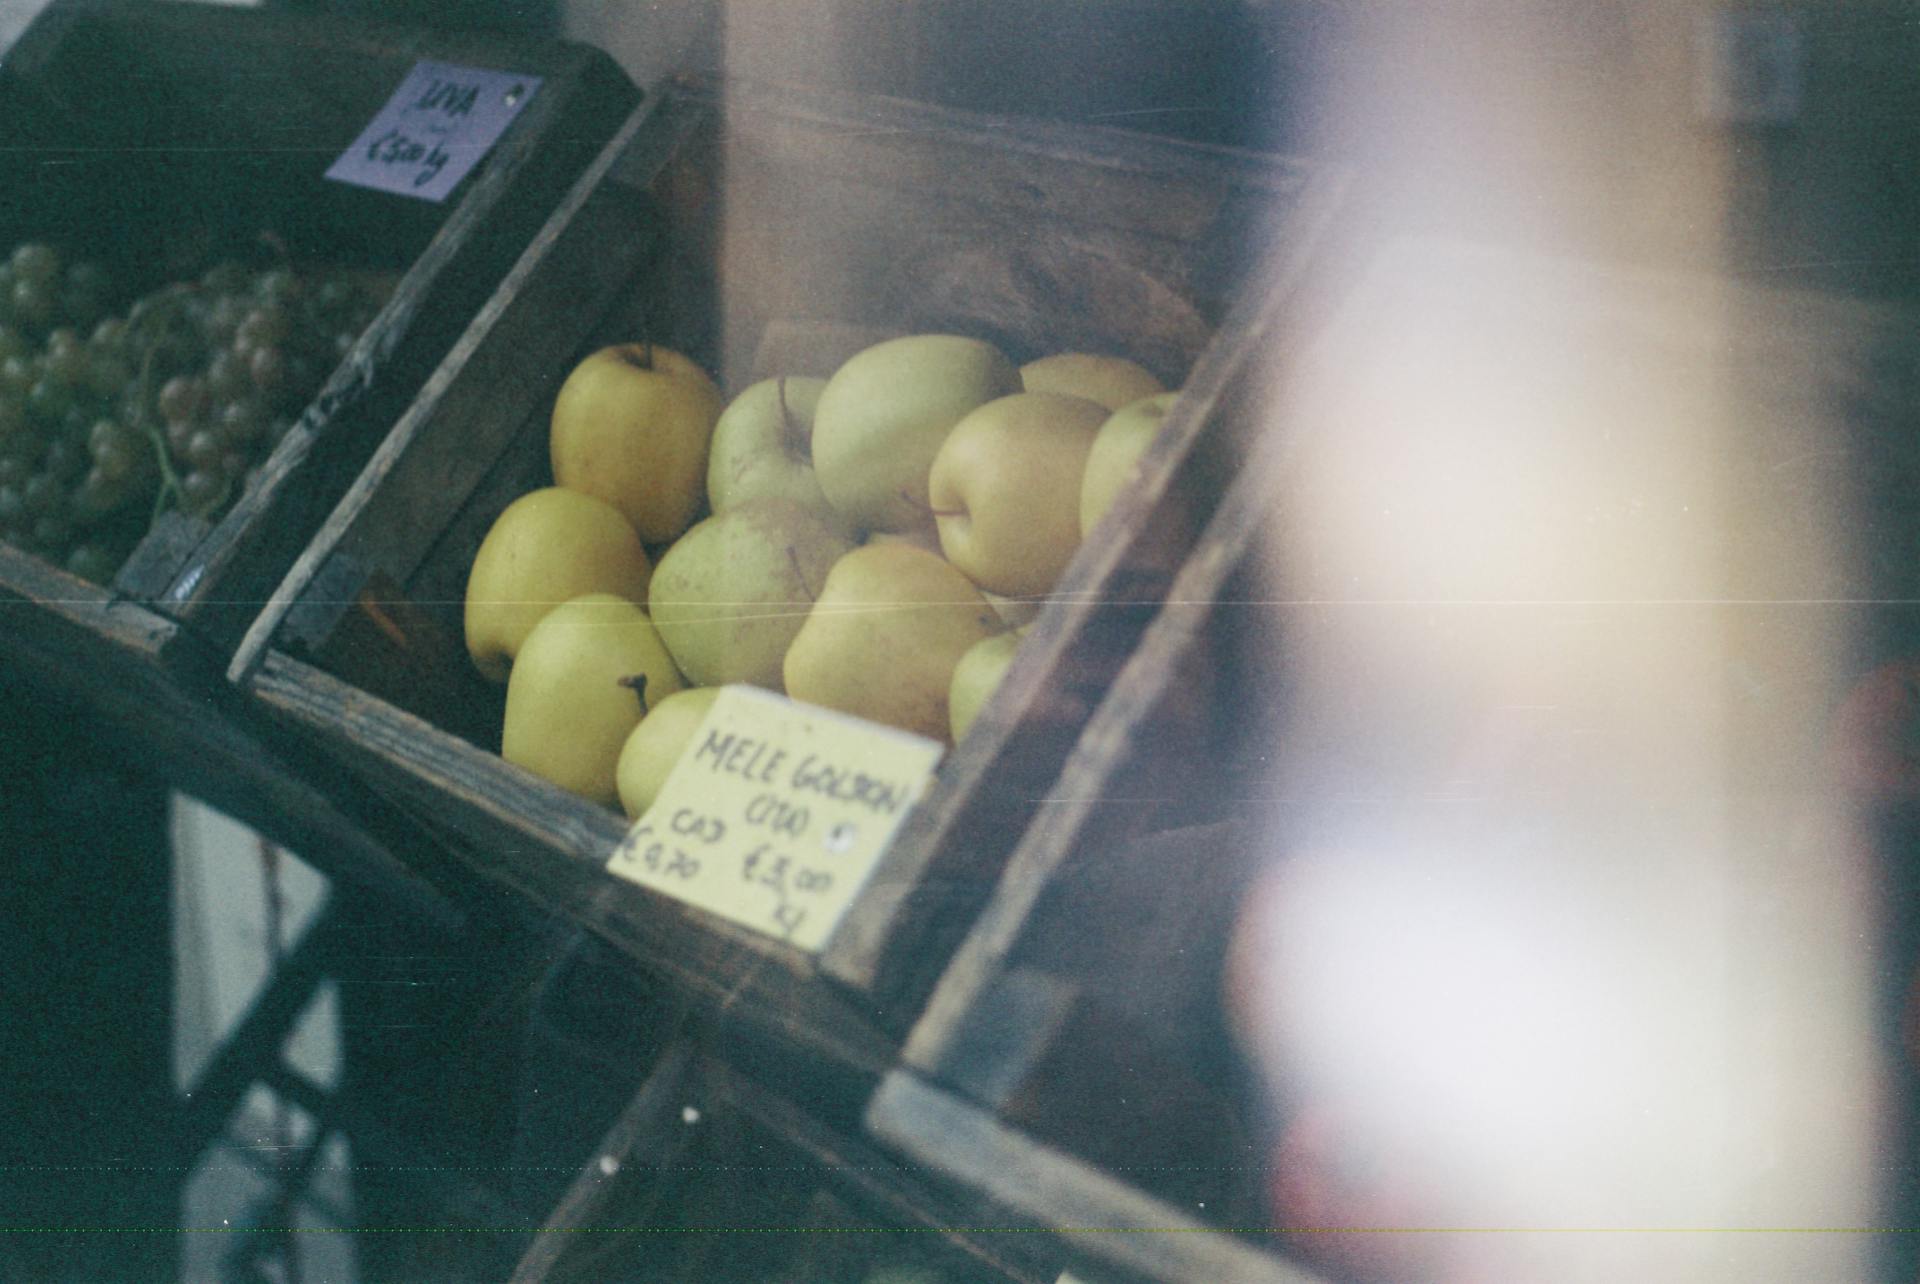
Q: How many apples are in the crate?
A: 12